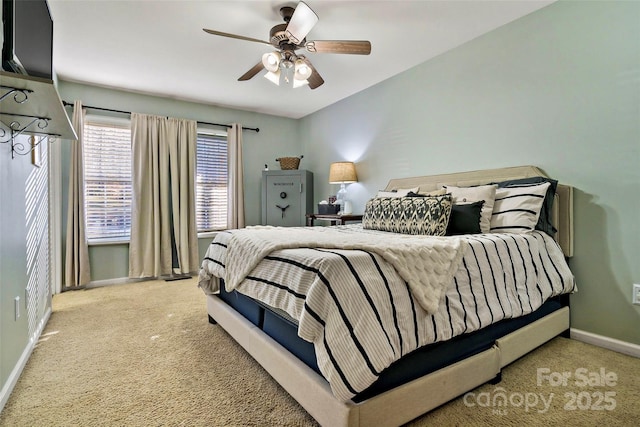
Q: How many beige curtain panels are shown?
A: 4